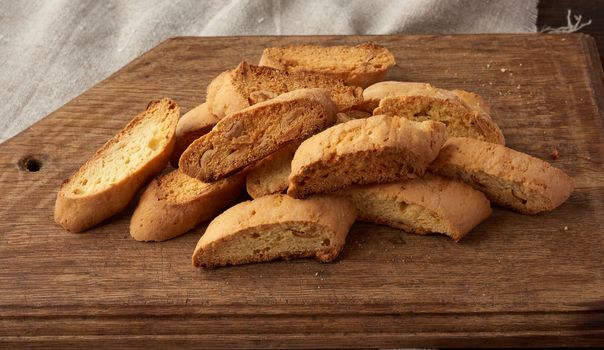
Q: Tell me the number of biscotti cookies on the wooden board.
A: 13